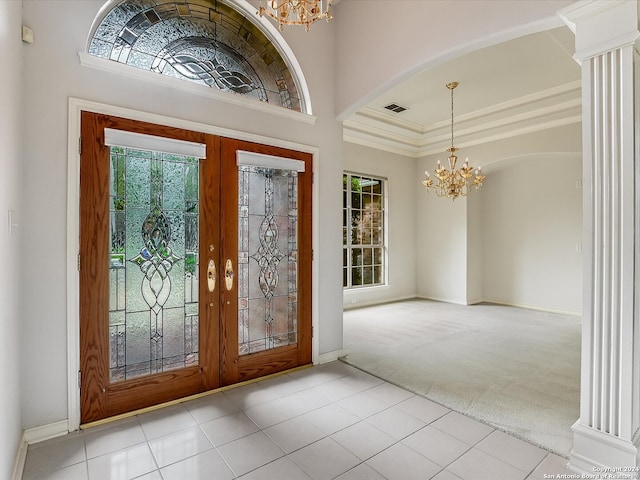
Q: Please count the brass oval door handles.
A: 2